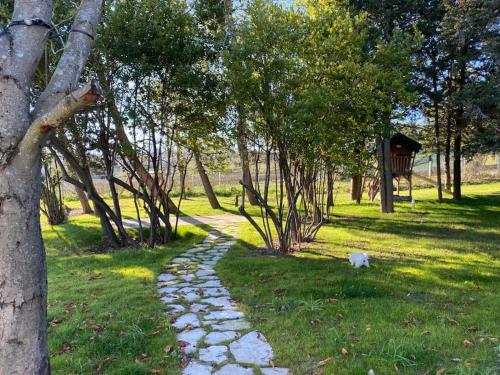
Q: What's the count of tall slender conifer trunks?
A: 3